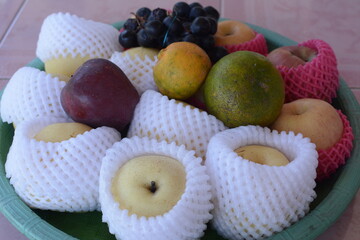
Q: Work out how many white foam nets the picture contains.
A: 7